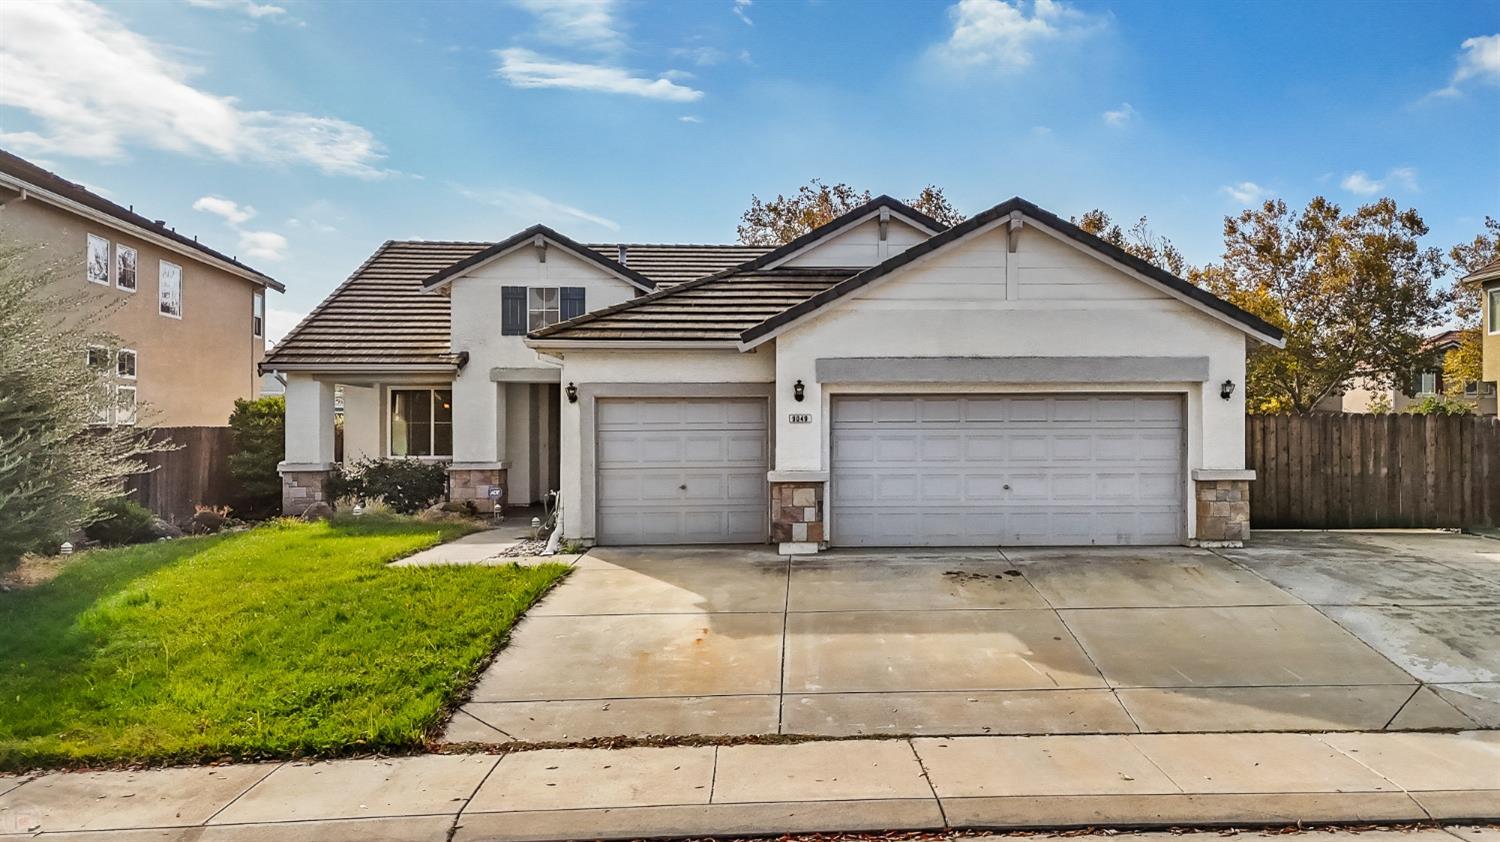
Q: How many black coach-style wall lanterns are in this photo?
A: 3